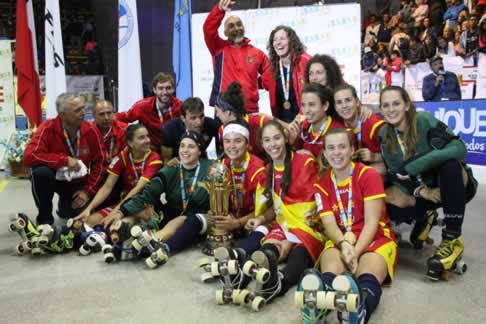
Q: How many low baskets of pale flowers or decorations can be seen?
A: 1